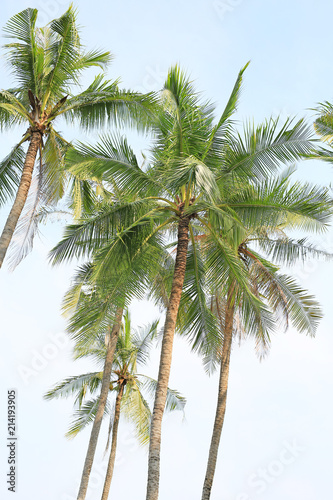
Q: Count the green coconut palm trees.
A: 5